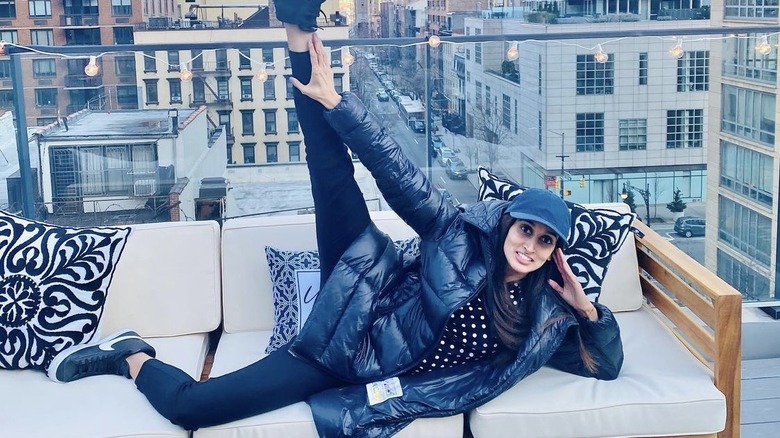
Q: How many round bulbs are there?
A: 9